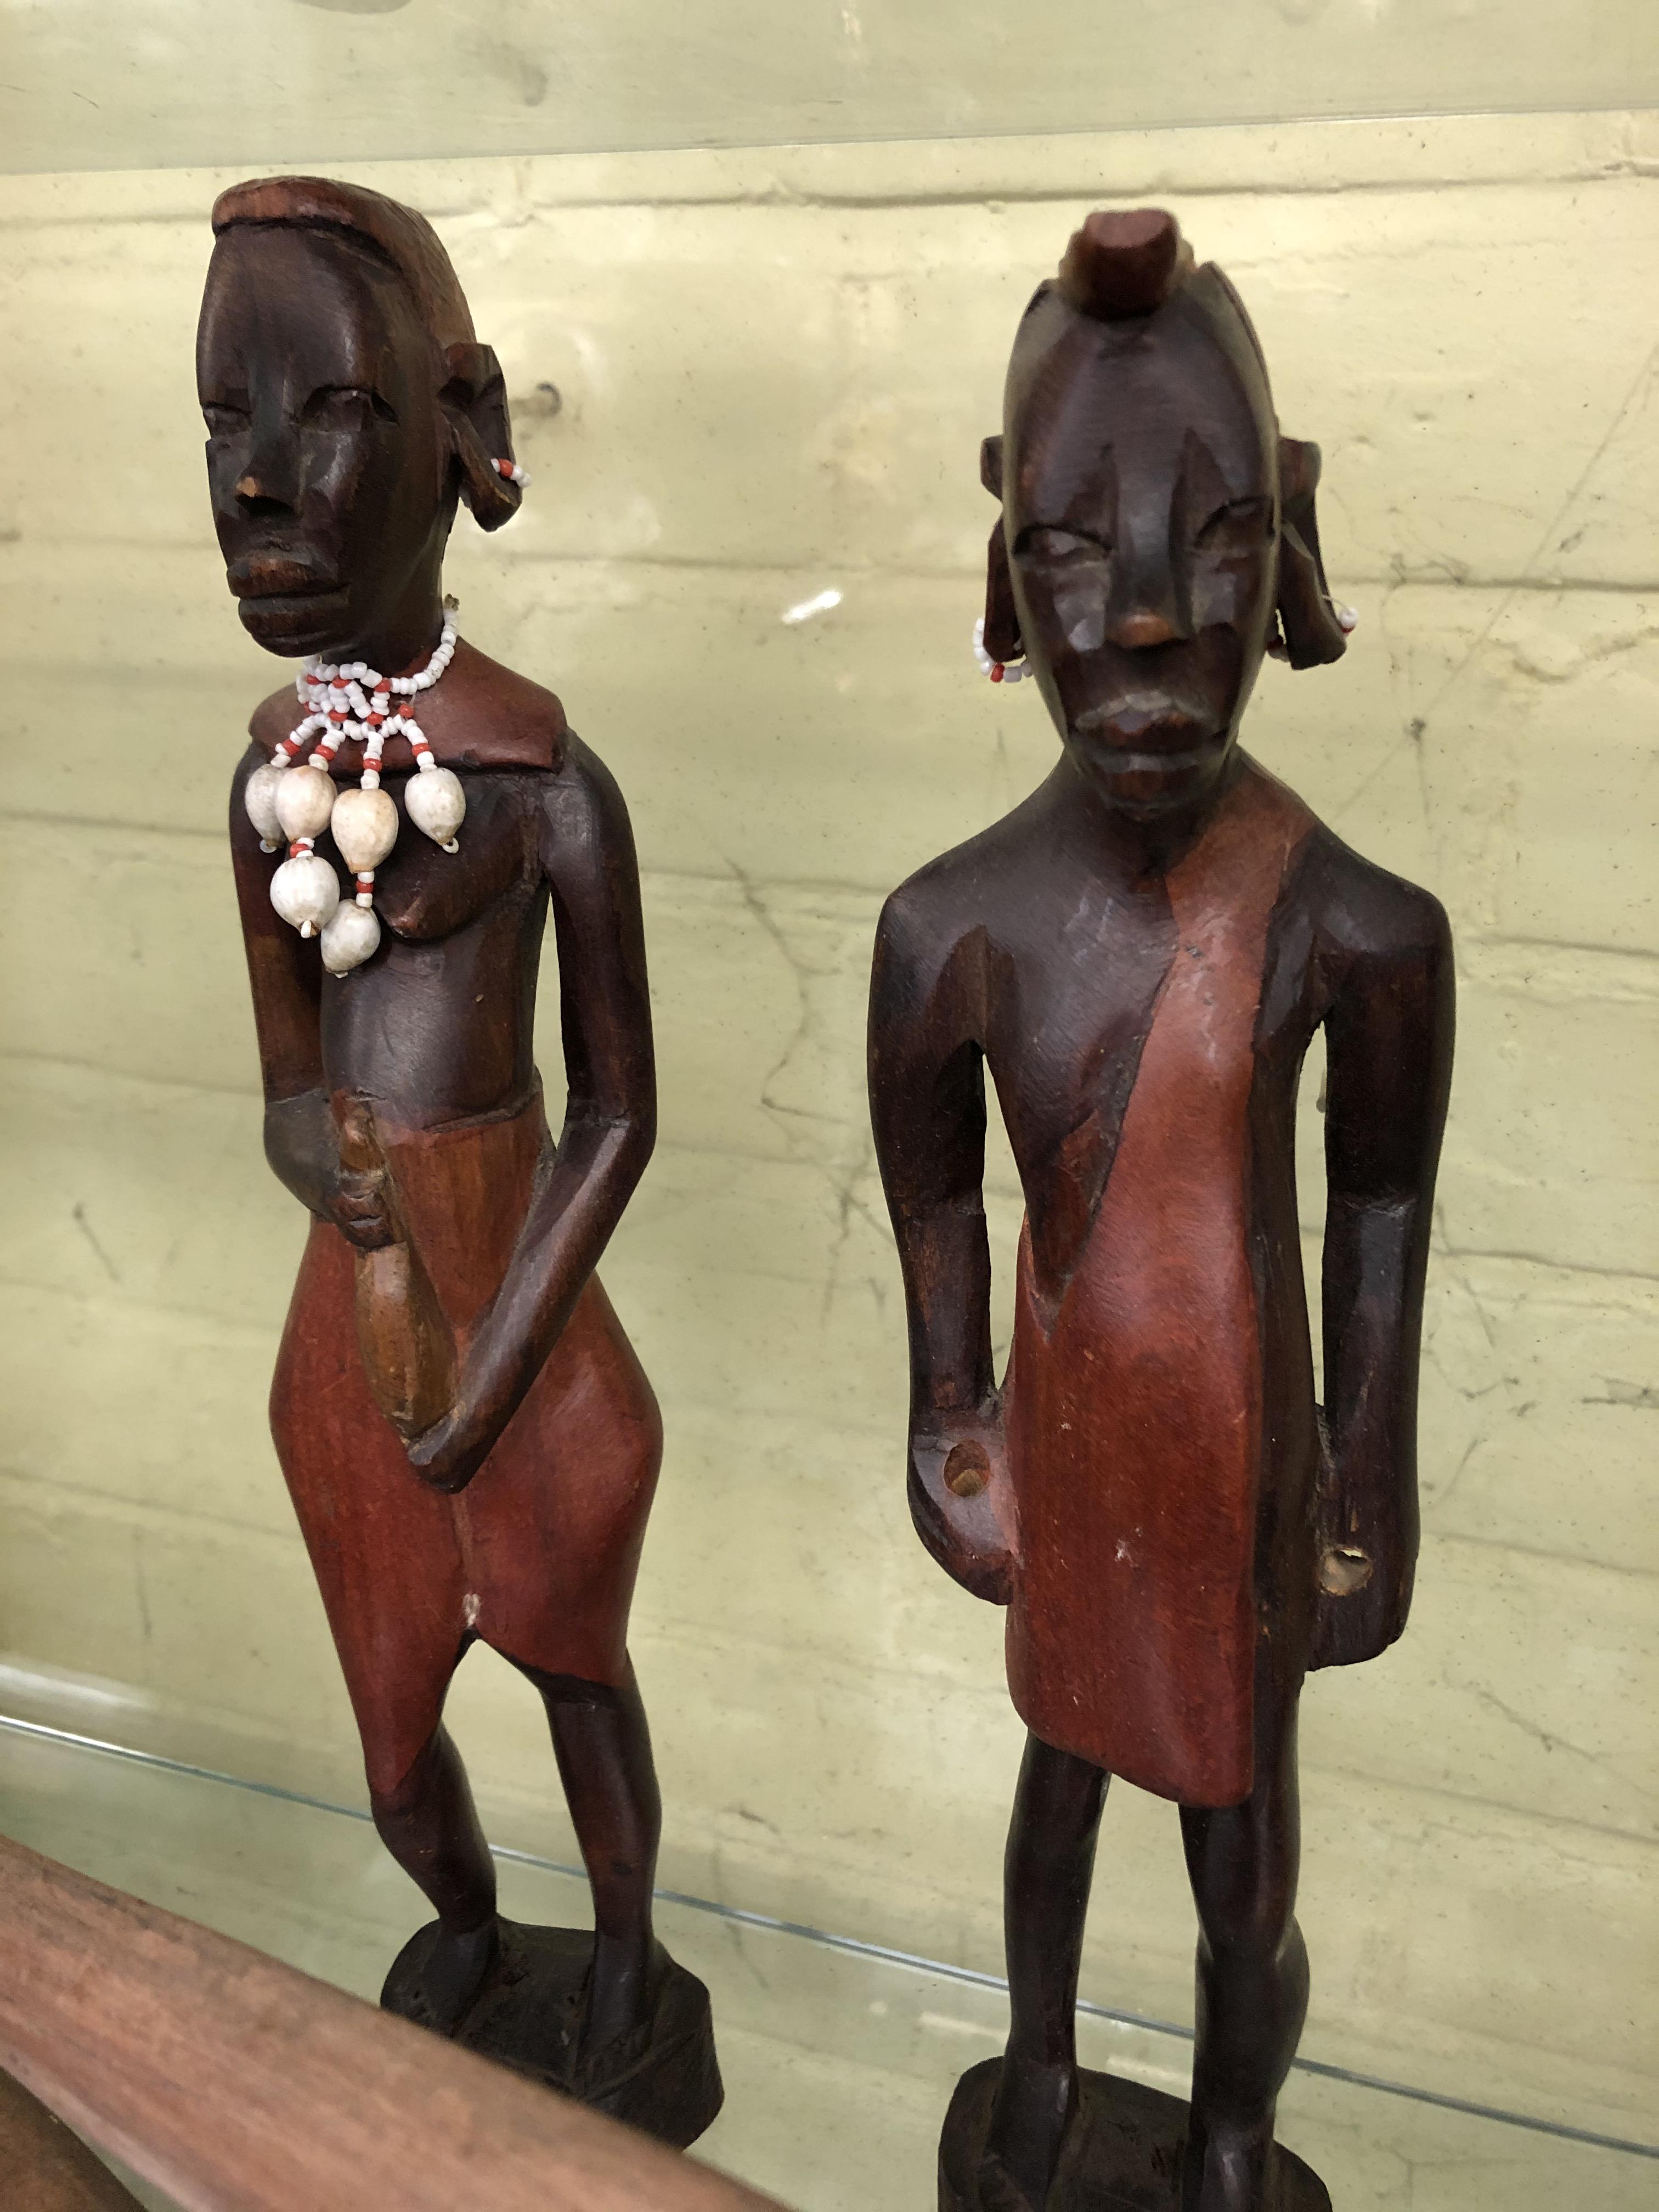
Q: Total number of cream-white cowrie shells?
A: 6